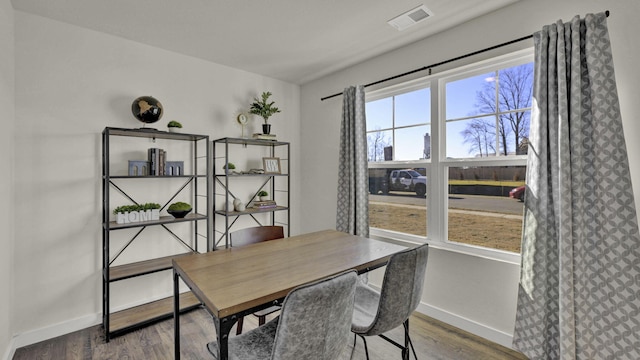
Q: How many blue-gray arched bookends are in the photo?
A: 2